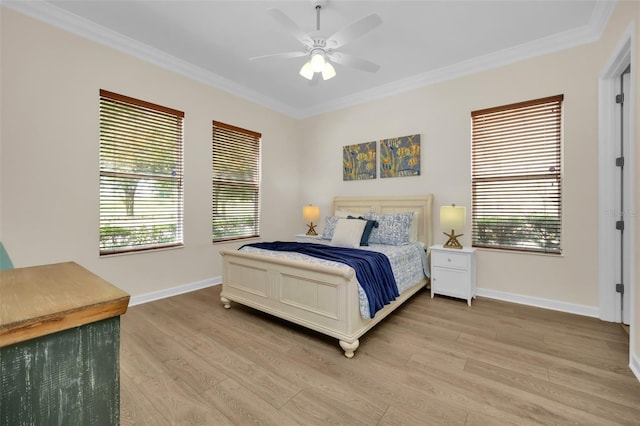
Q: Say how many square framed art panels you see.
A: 2